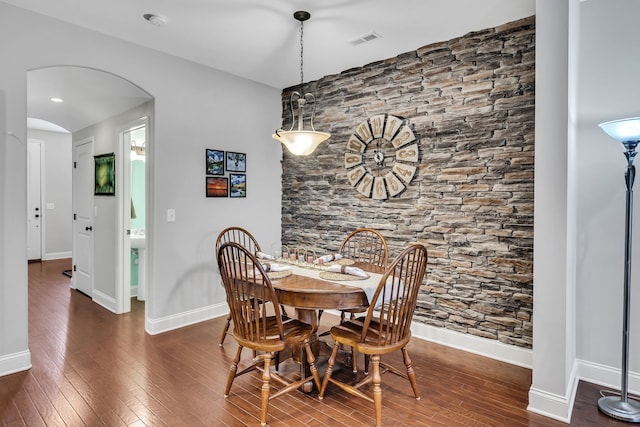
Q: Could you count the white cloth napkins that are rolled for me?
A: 4